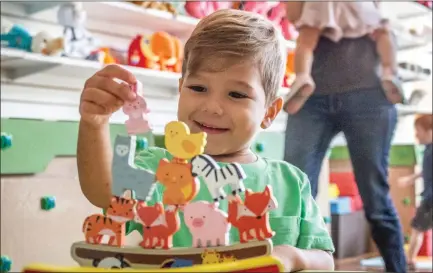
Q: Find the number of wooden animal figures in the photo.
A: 9